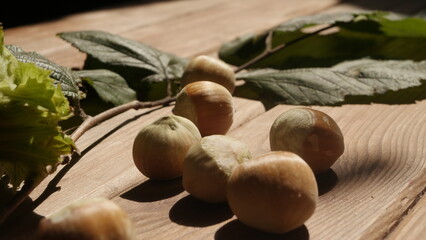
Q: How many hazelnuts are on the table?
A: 7